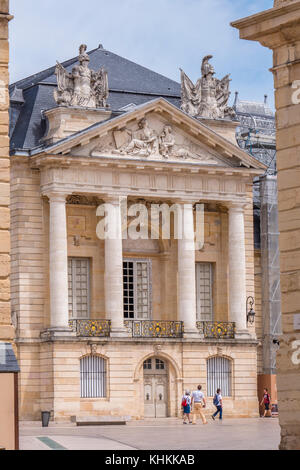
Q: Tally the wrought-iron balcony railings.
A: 3